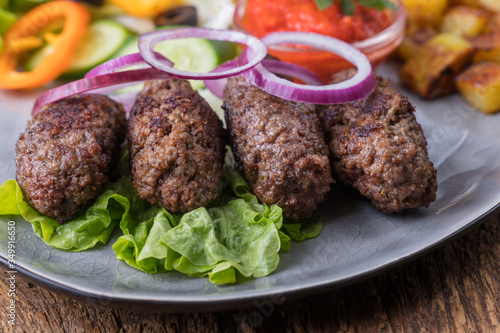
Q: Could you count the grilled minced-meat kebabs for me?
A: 4